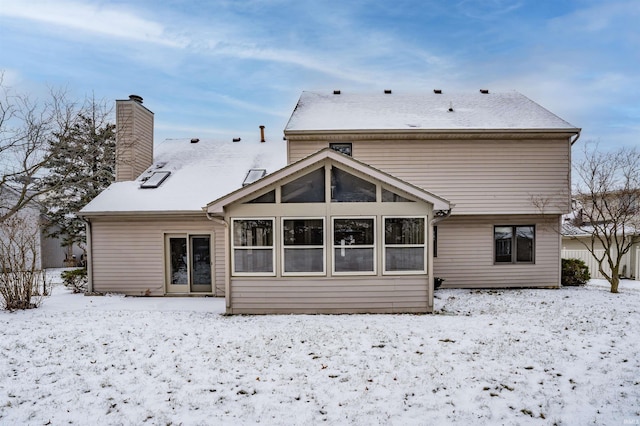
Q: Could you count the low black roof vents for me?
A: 6